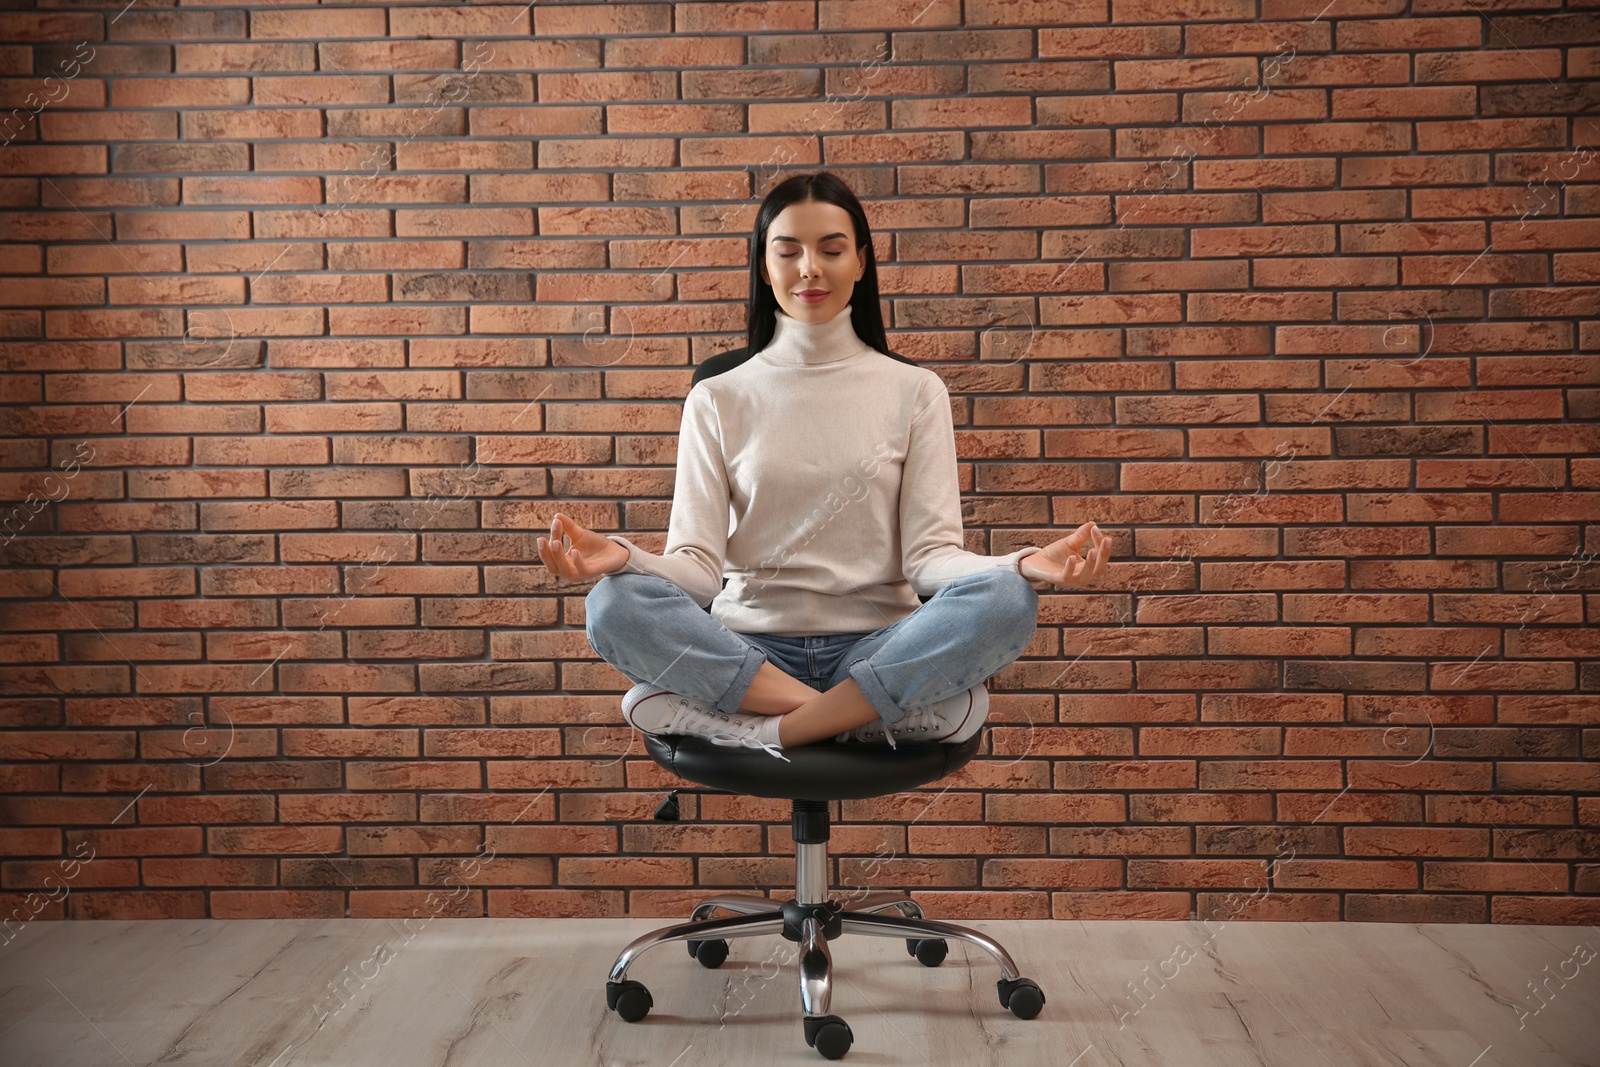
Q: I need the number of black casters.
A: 5